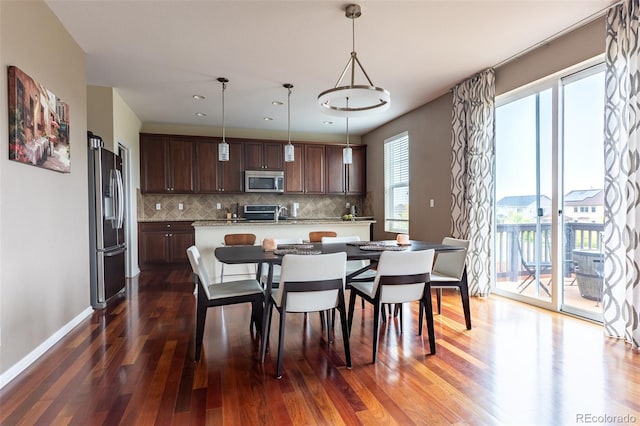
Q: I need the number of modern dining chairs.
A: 6